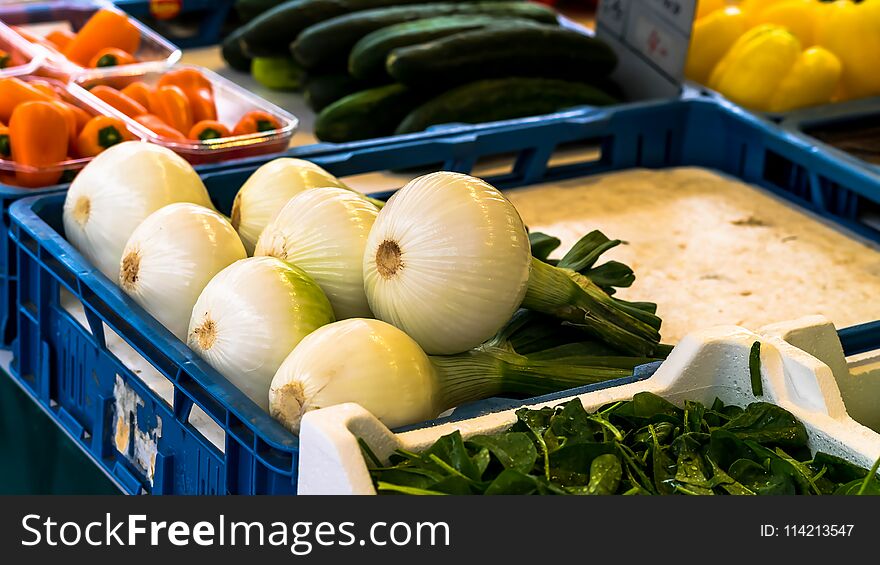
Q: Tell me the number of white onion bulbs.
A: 7